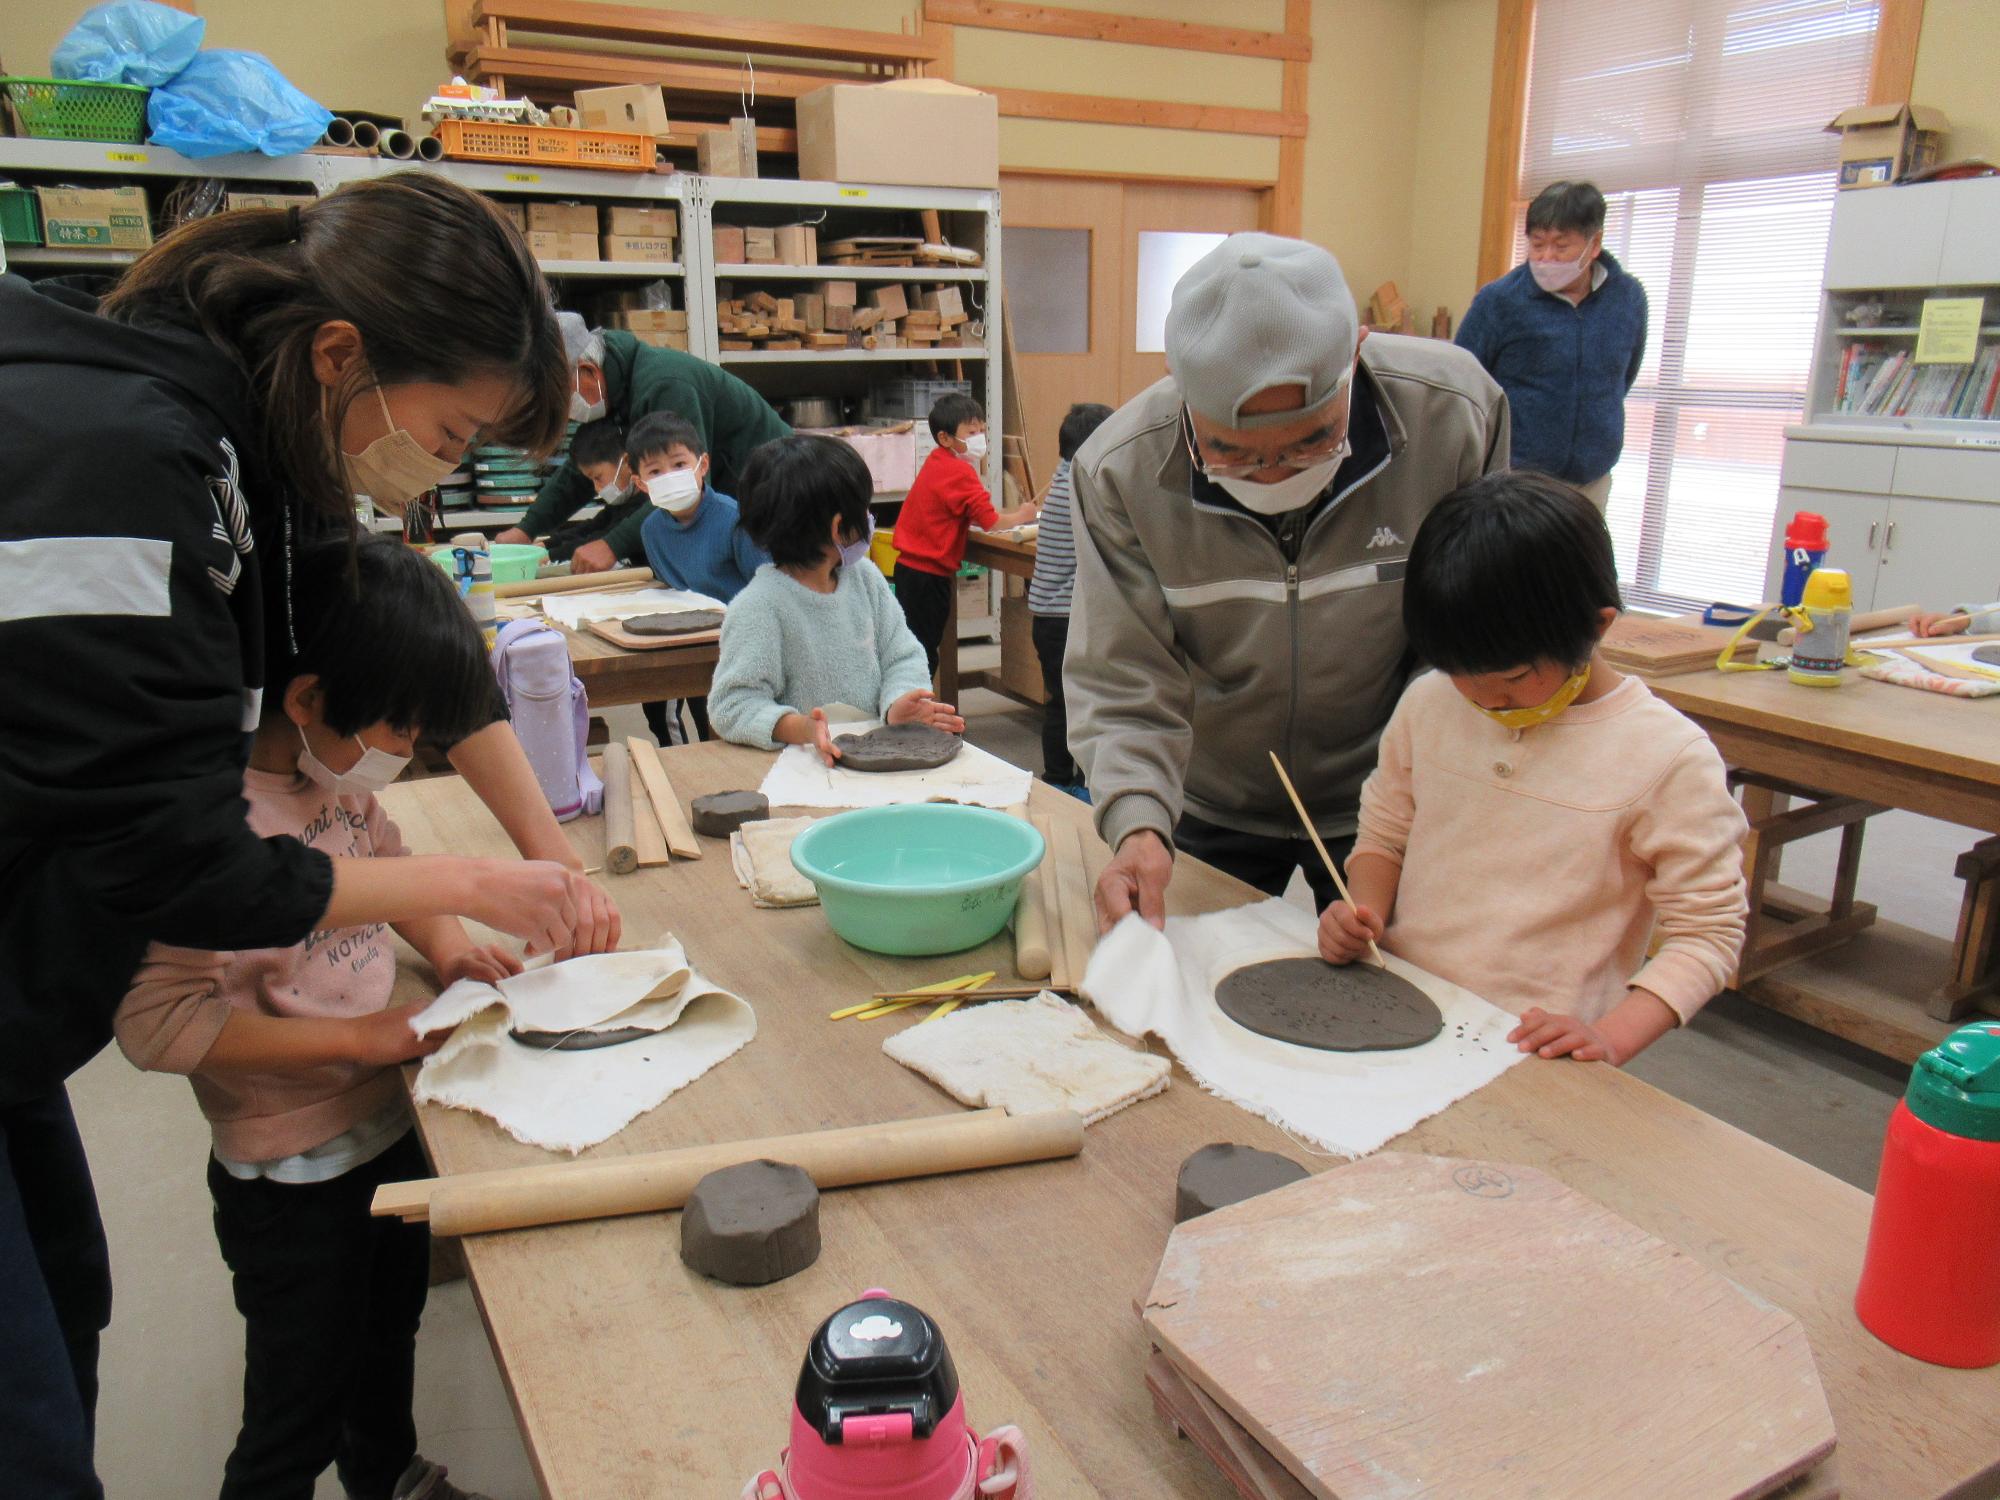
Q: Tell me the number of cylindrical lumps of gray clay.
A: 3